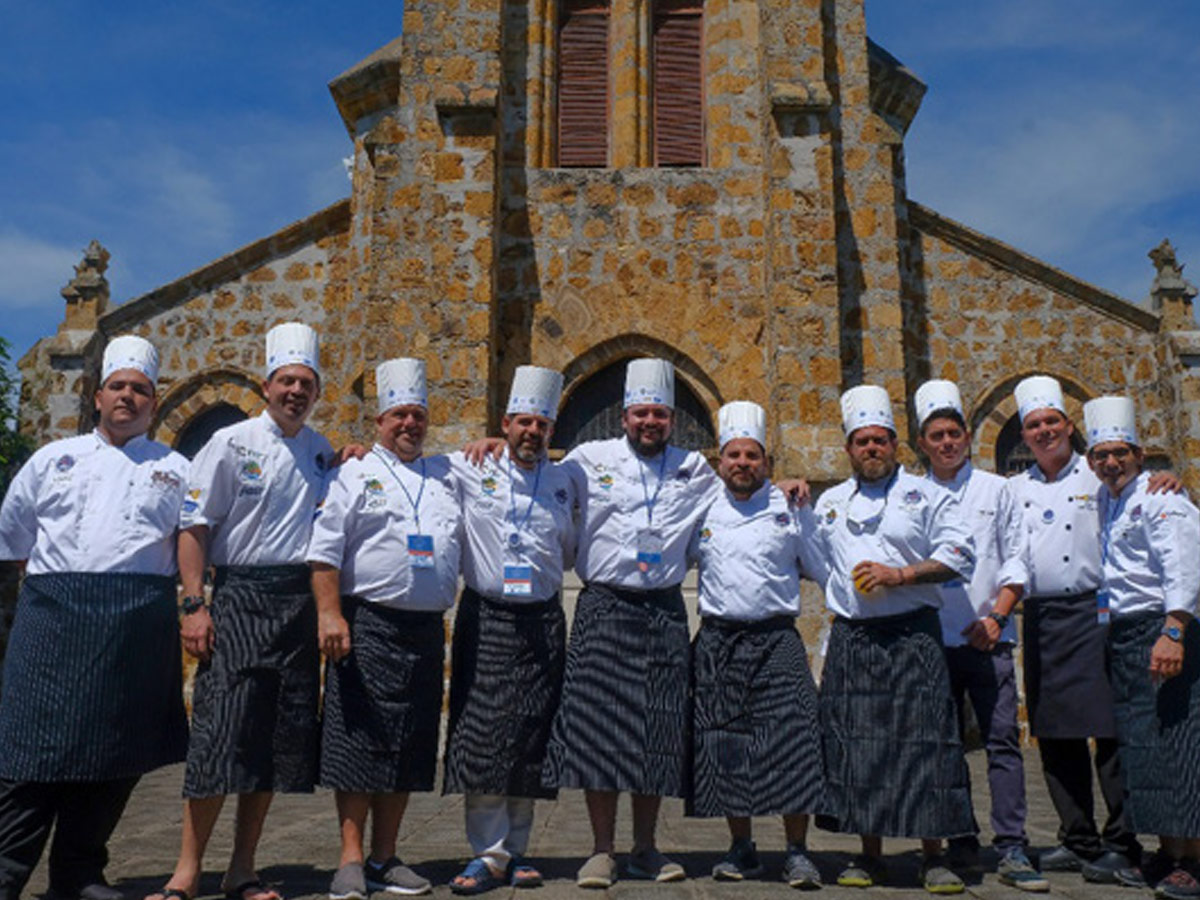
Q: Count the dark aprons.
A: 9